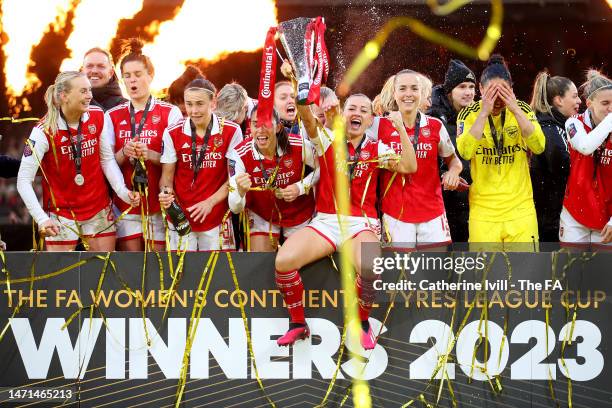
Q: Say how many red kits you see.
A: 7